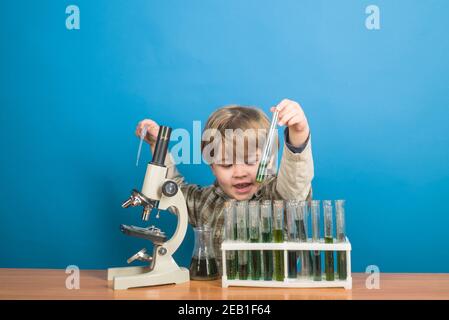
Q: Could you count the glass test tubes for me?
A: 11